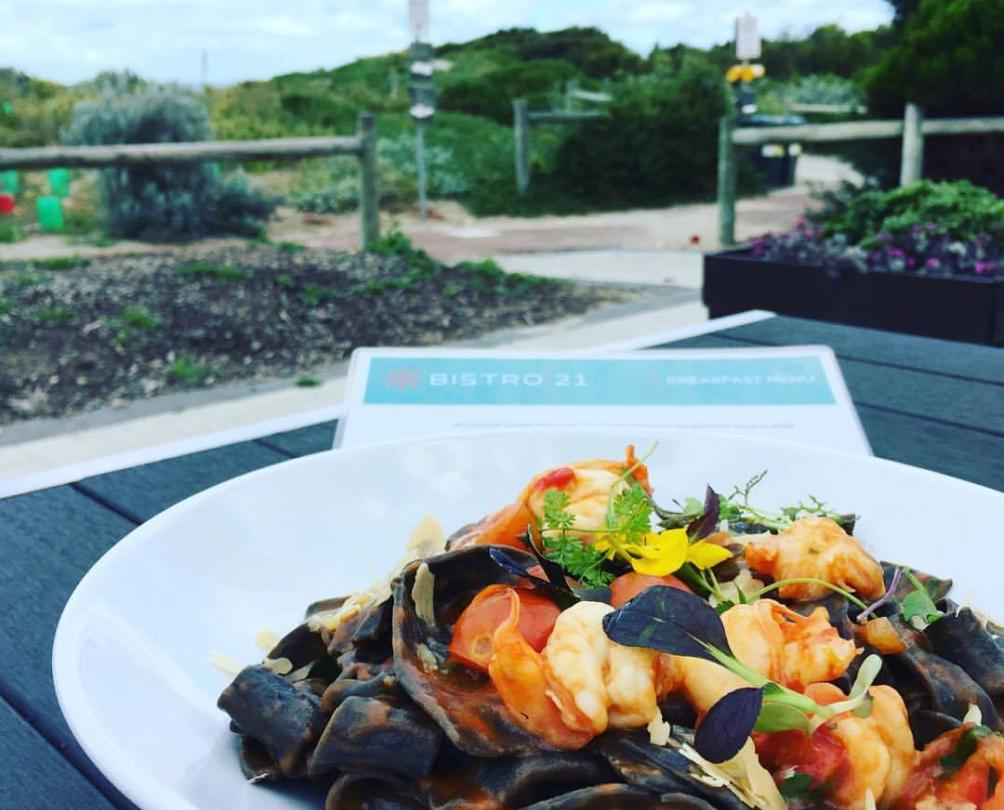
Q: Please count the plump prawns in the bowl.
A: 5